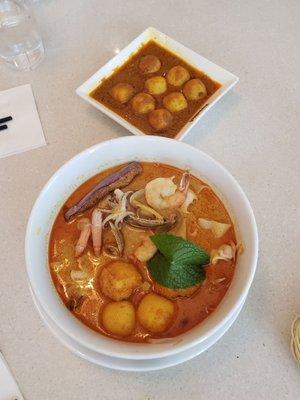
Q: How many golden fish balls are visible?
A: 11